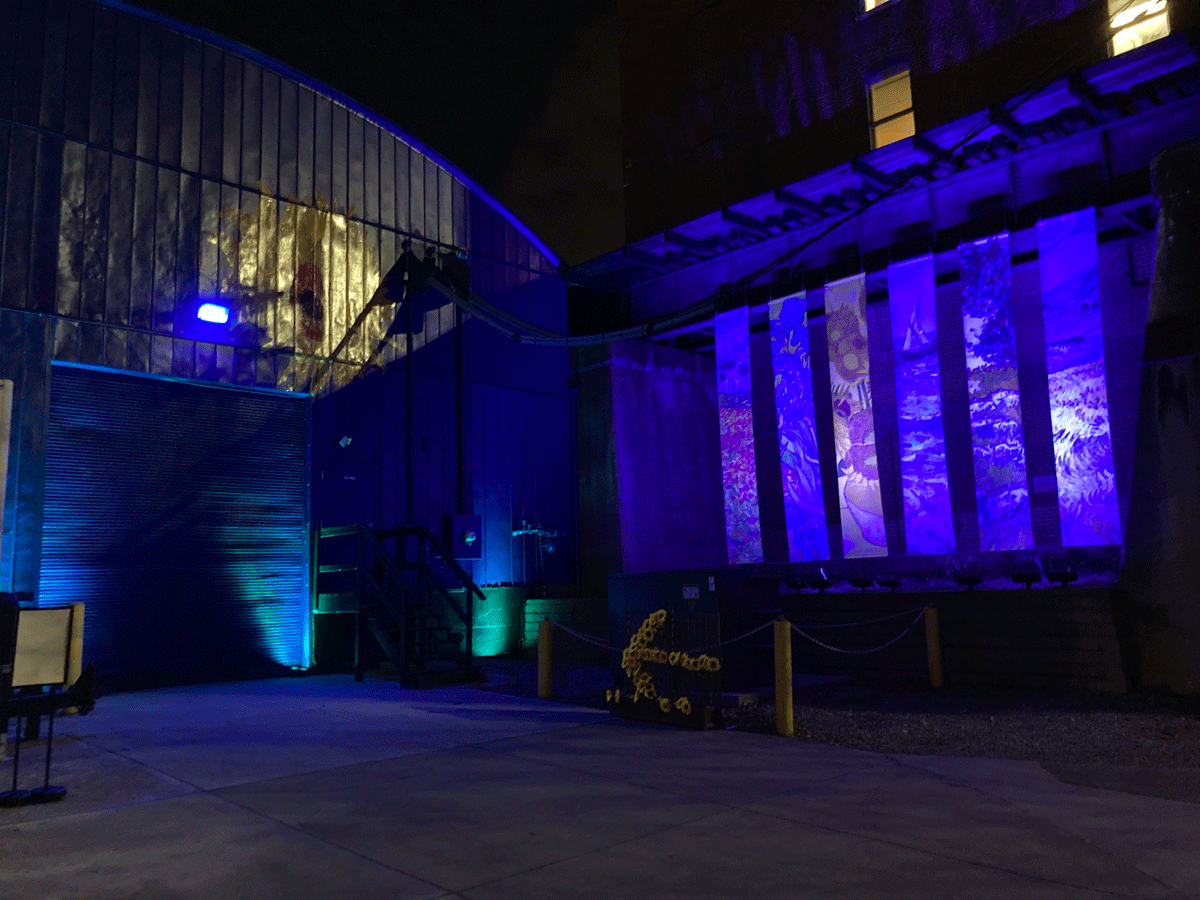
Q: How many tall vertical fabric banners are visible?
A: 6